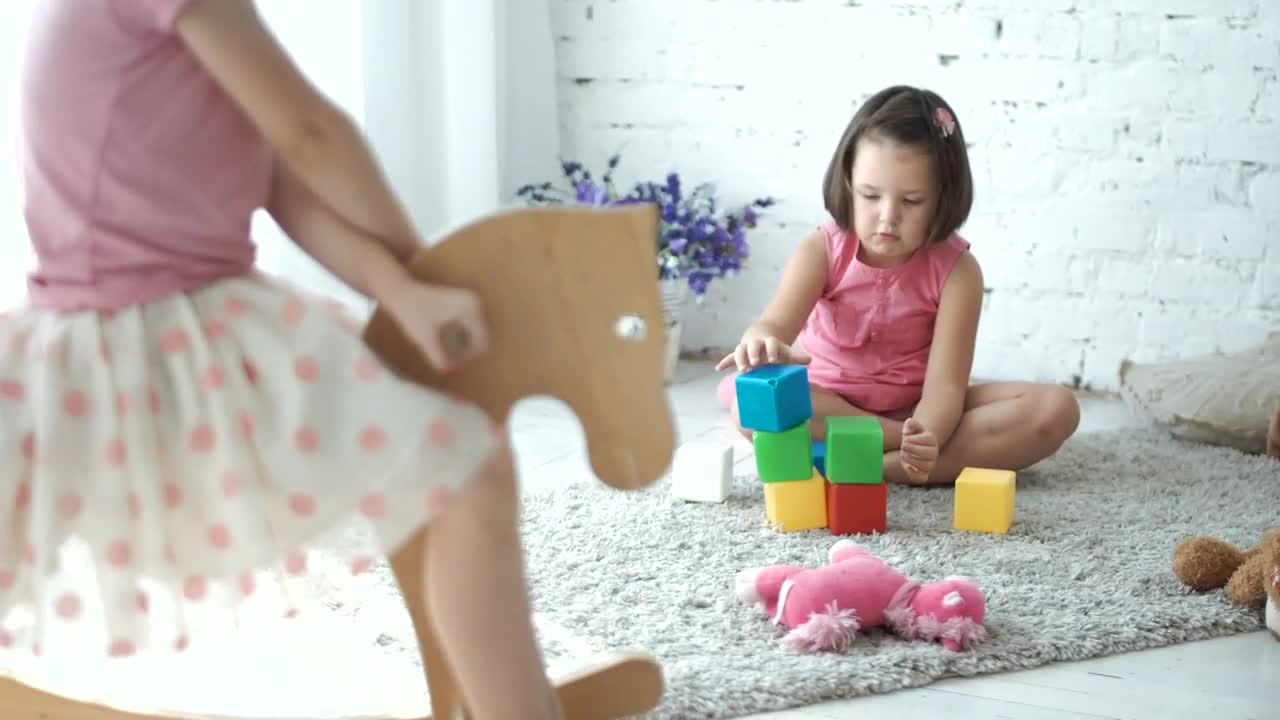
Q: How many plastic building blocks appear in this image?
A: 8